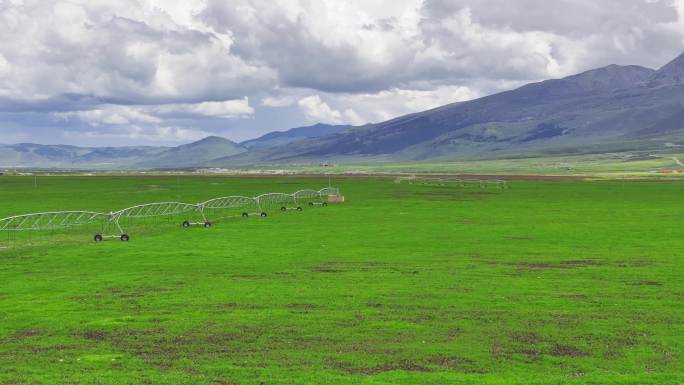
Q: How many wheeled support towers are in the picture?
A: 5